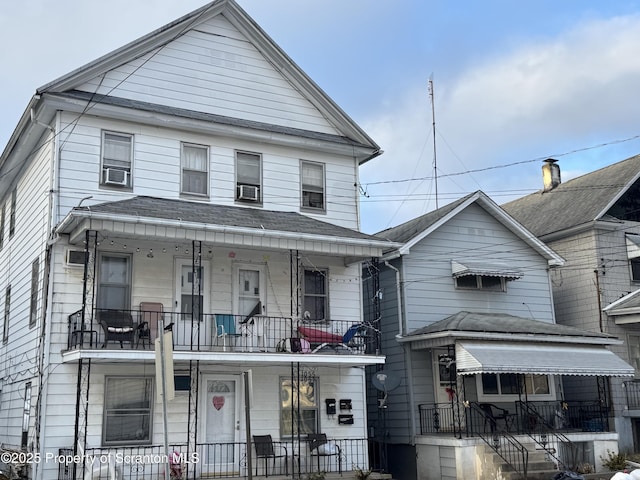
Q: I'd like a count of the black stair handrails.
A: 2